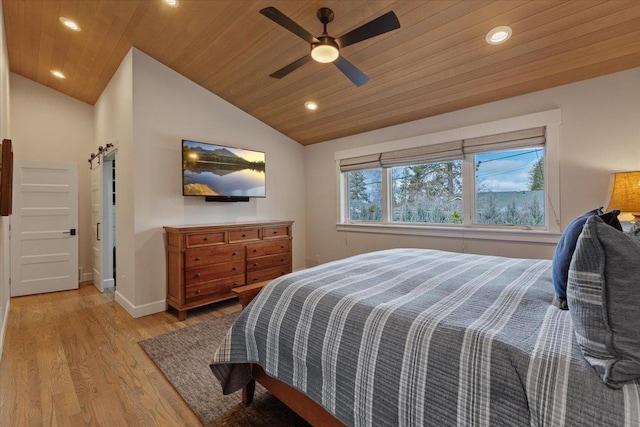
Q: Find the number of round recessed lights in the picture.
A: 5